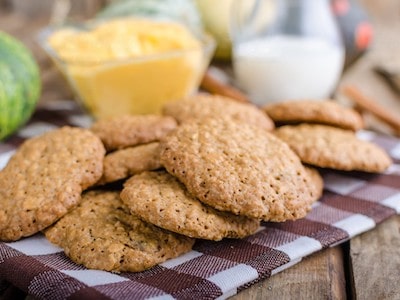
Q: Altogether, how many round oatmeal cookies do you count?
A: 10